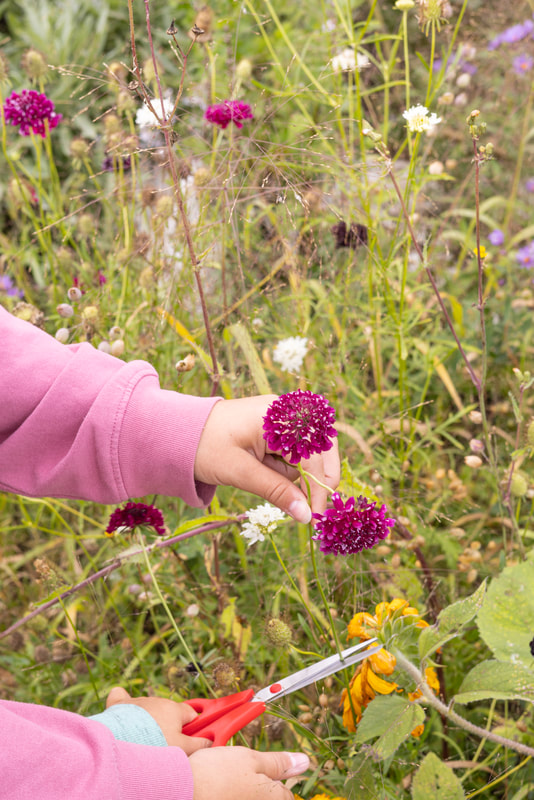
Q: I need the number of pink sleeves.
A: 2